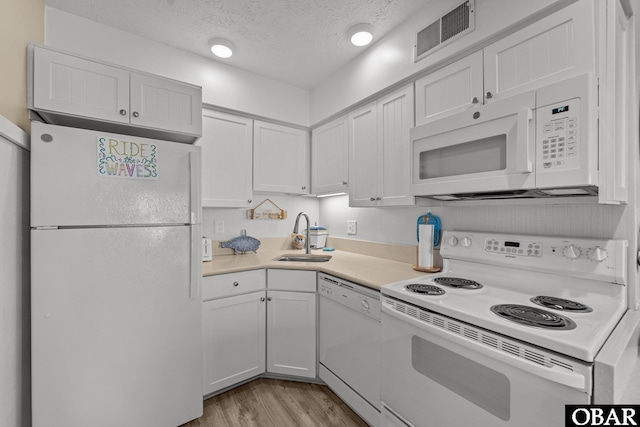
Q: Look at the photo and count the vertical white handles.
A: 3